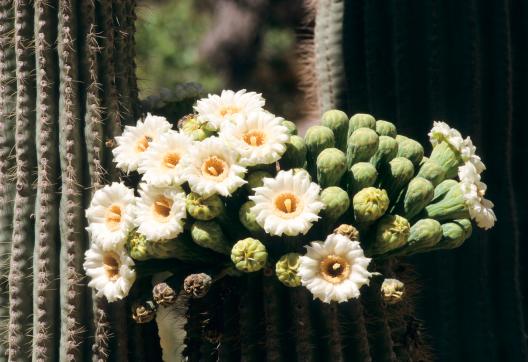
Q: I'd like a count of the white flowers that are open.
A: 12